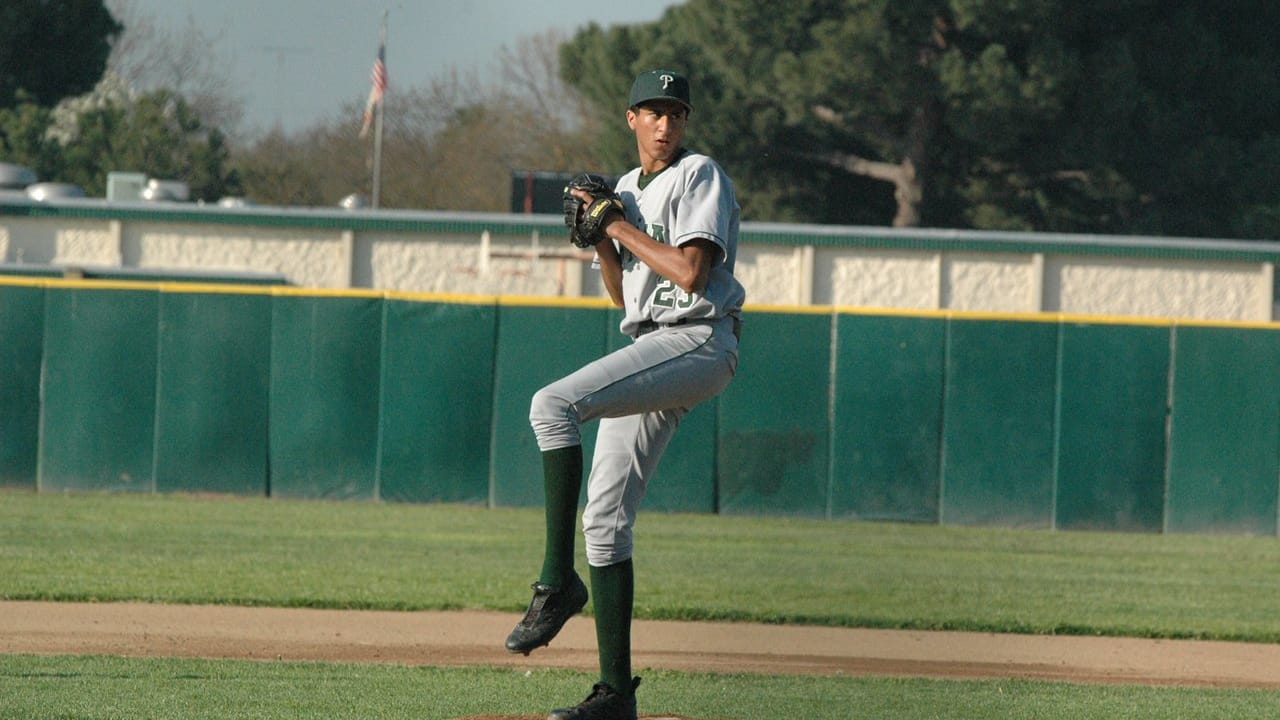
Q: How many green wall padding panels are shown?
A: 12